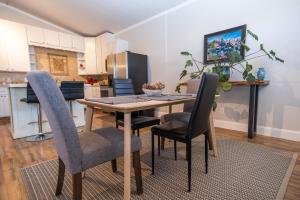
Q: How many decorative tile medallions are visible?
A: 1